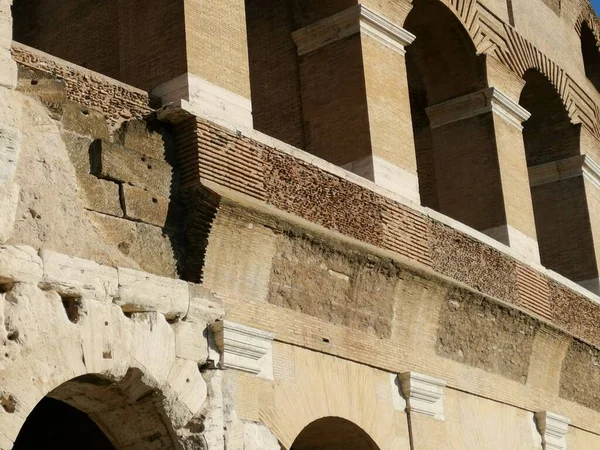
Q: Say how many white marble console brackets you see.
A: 3